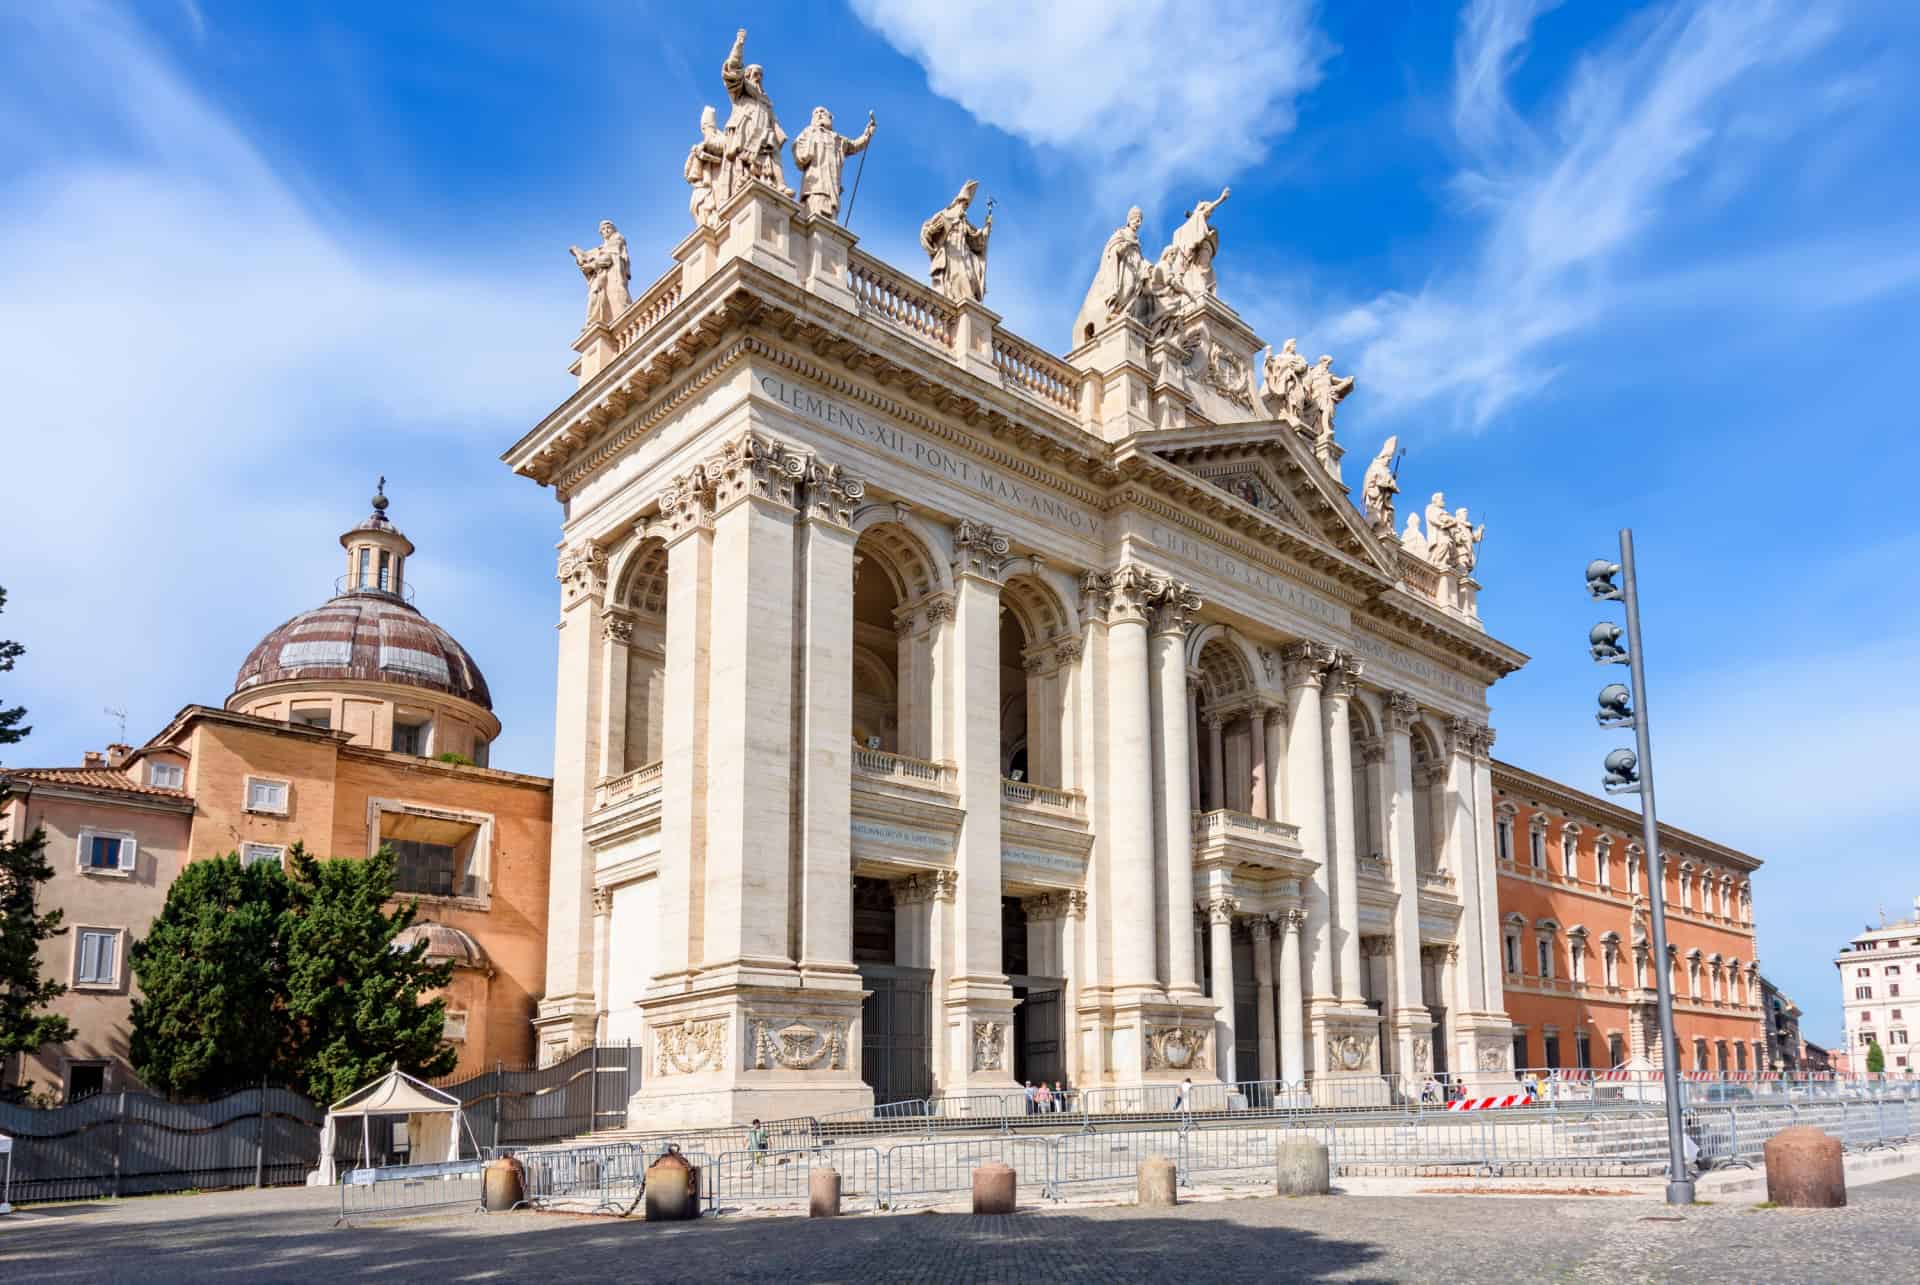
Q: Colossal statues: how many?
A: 14